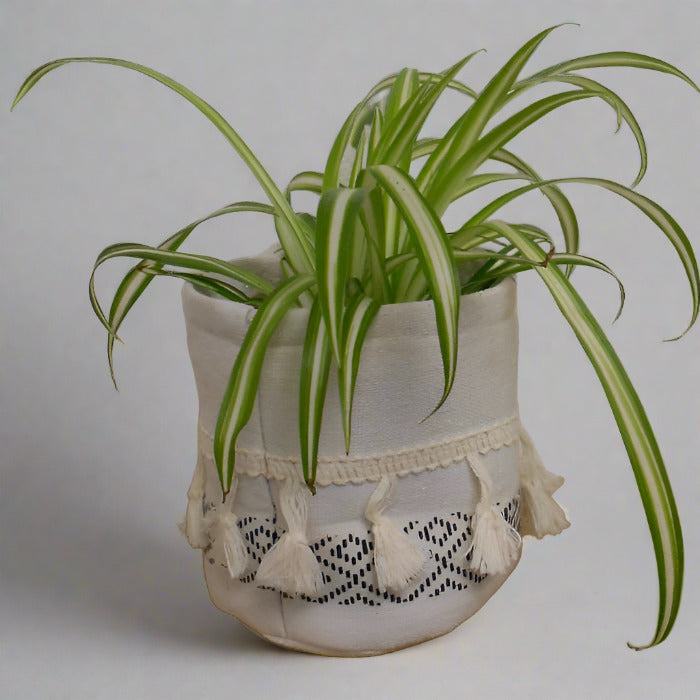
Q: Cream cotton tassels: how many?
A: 6